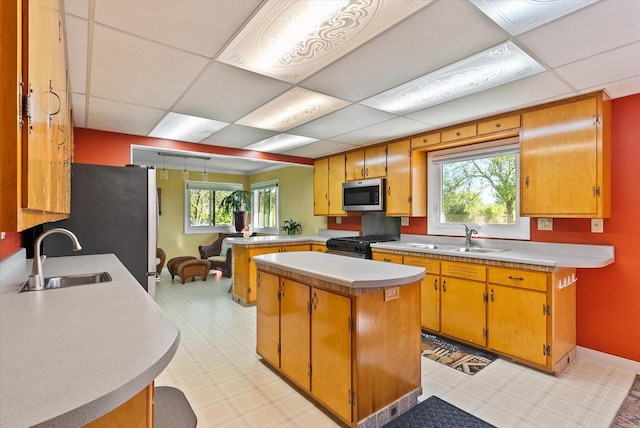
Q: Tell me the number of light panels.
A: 6